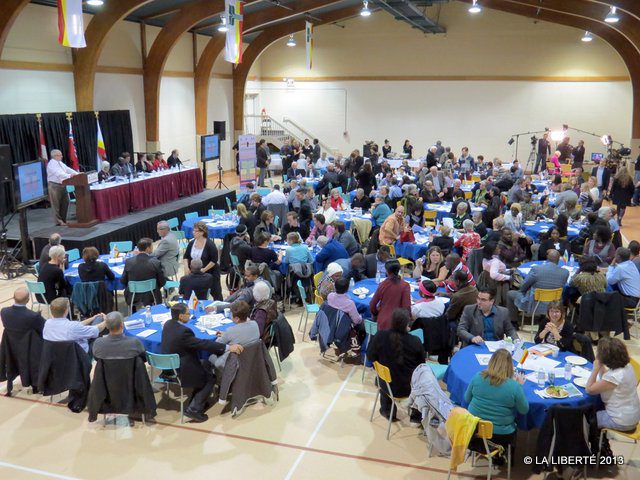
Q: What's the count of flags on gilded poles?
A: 3